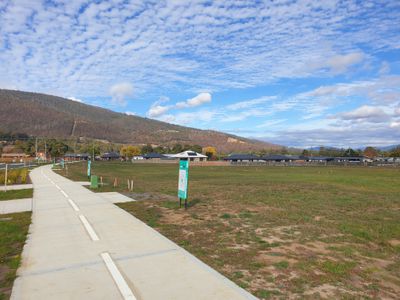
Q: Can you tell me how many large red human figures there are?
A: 0